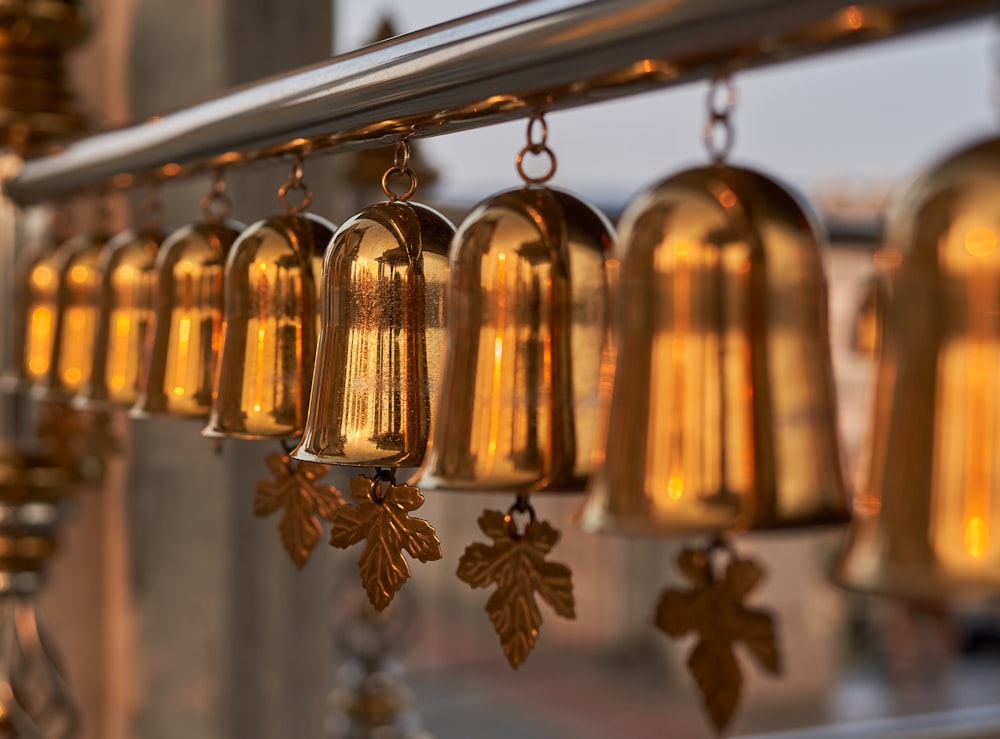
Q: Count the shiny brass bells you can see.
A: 9